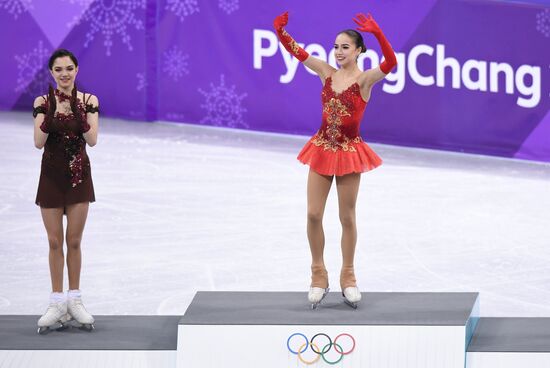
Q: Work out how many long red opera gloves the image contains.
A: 2